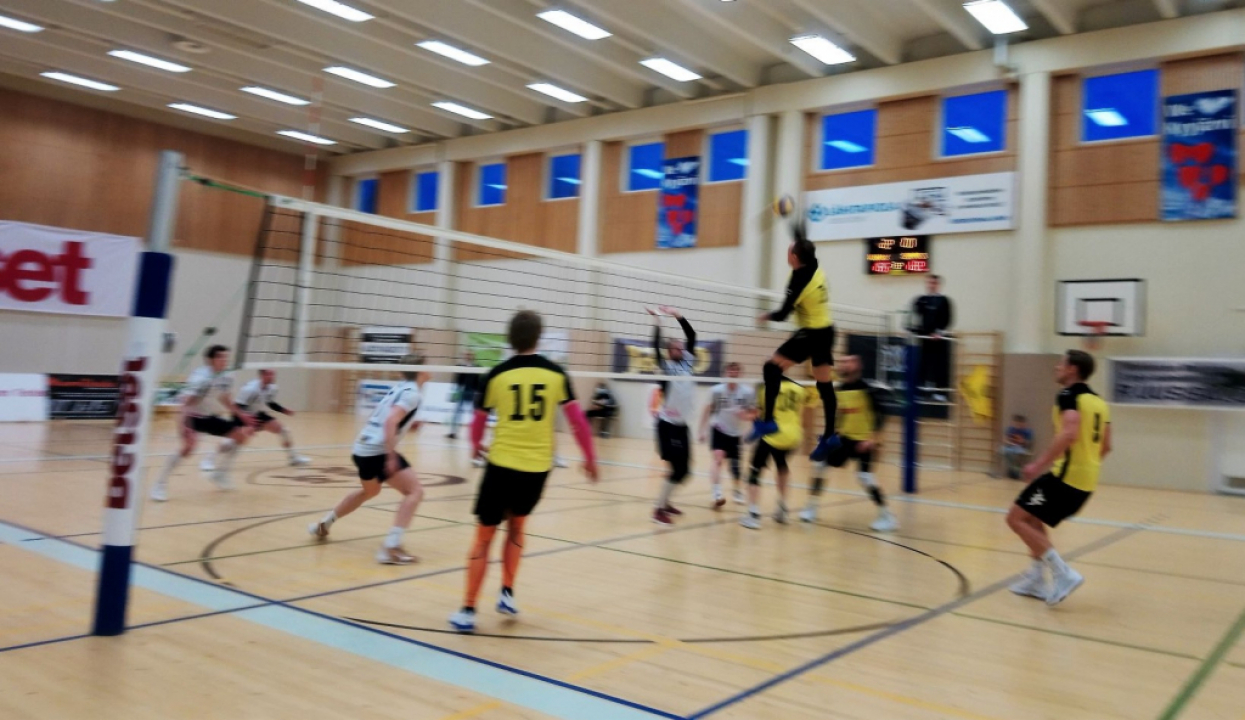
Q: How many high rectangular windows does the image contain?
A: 9